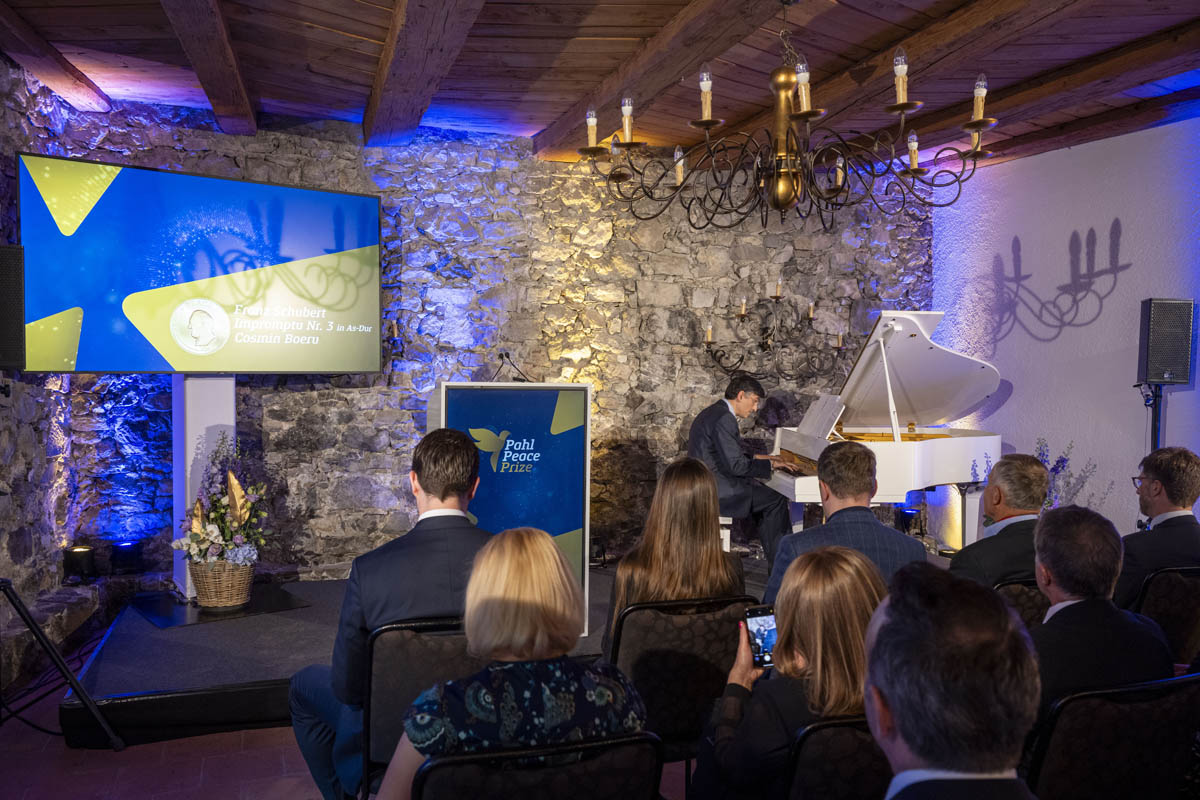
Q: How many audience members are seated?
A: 9